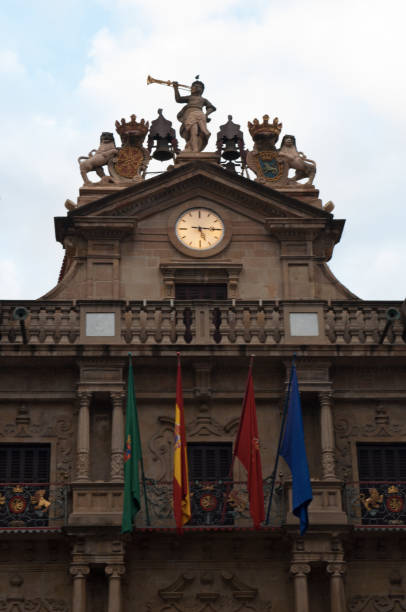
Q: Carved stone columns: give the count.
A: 7